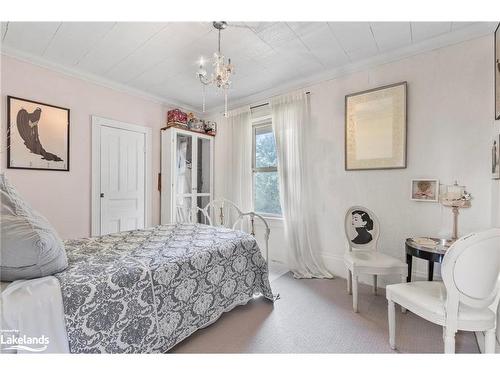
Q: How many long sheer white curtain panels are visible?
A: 2